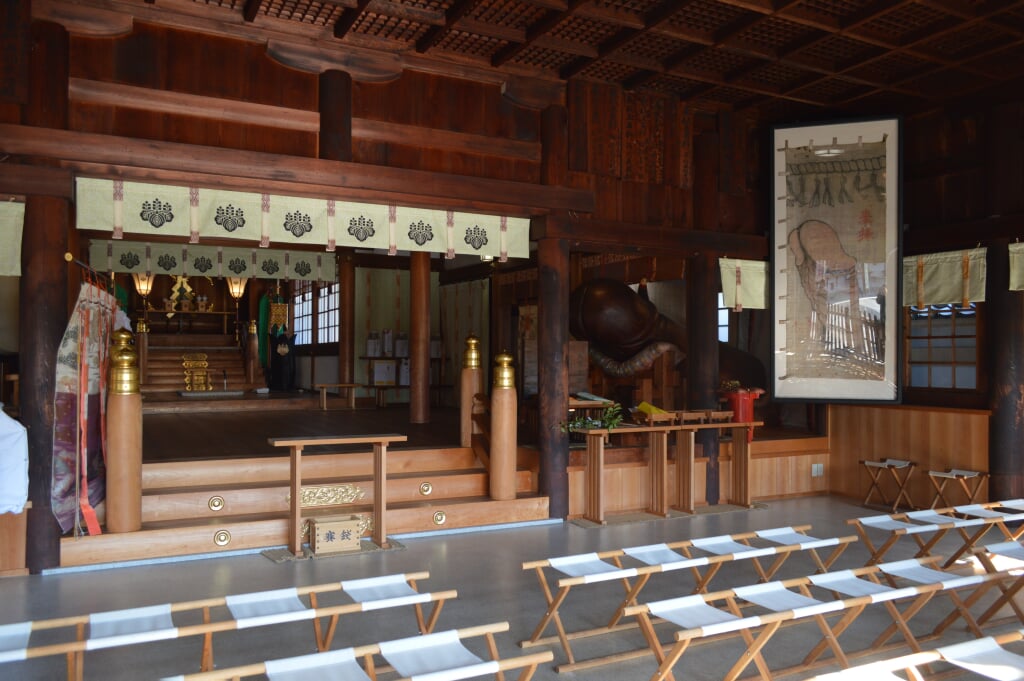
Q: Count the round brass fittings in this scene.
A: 4